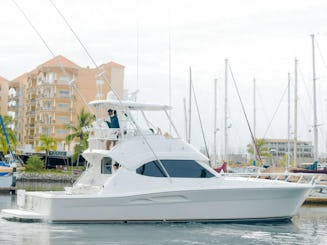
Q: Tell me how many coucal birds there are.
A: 0